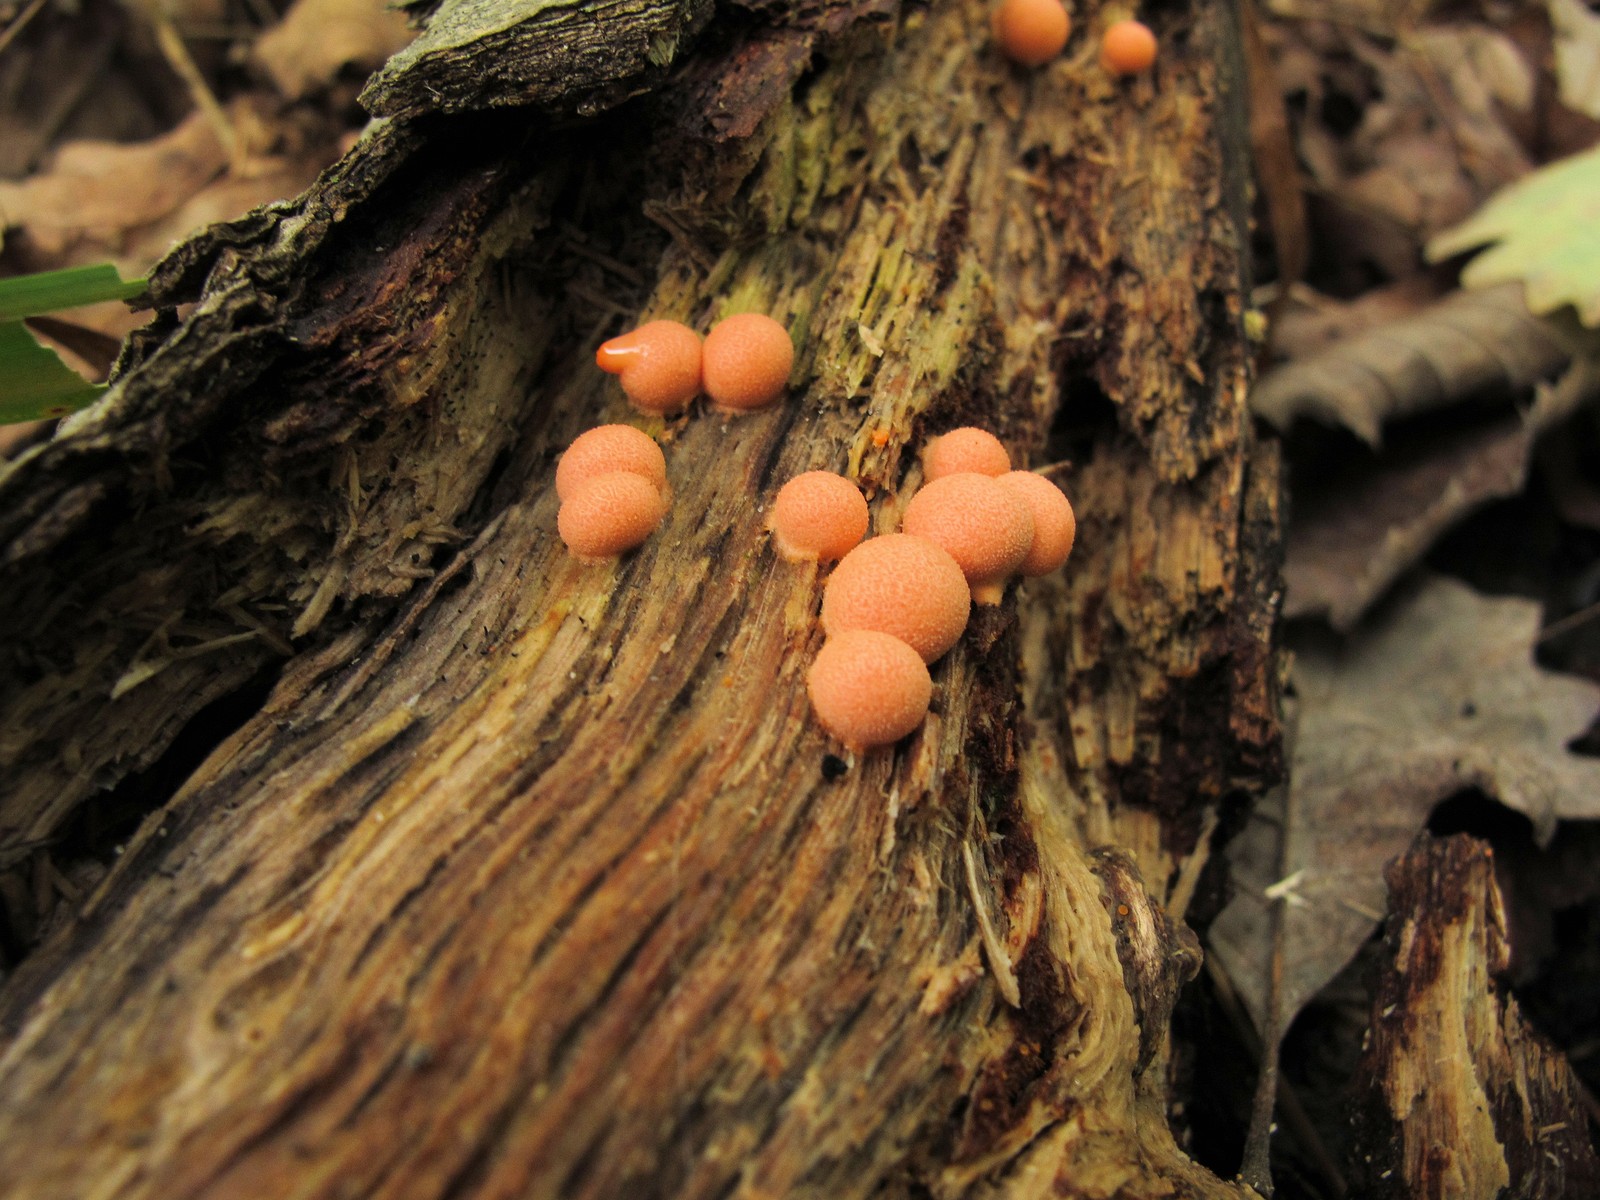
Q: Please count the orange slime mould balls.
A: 12